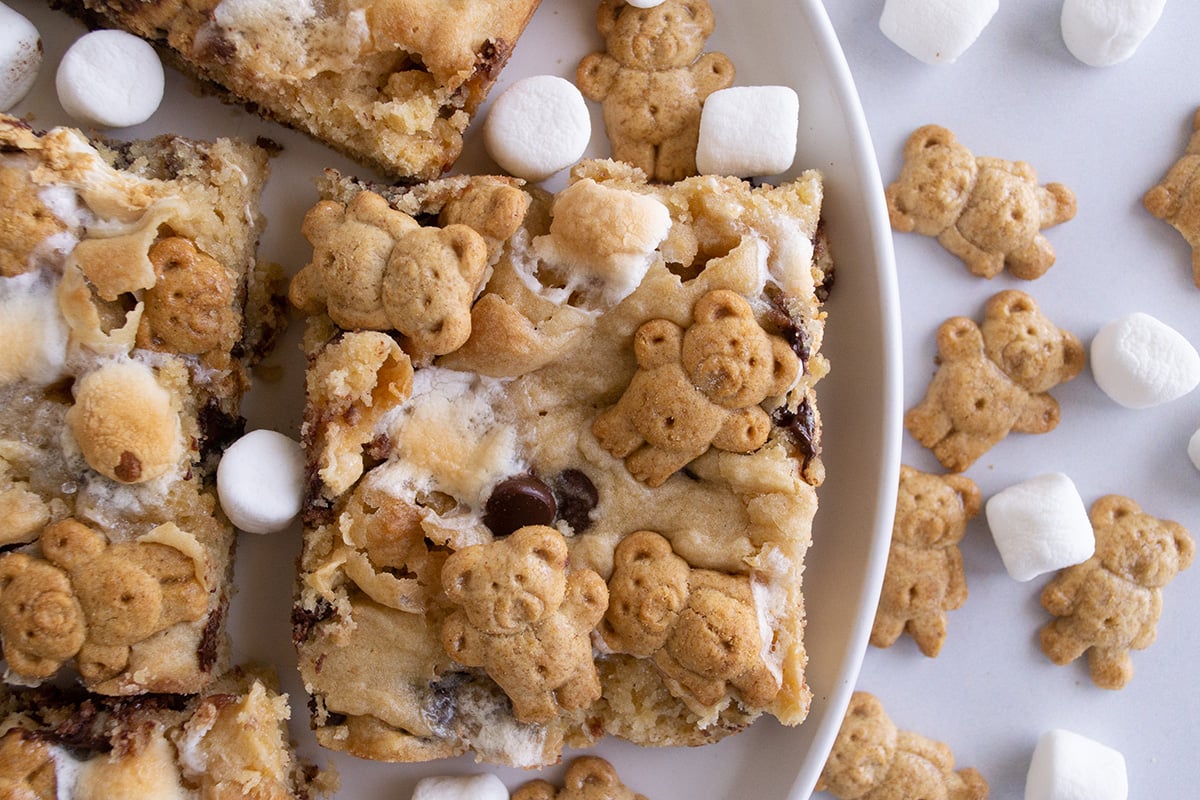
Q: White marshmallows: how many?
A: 13